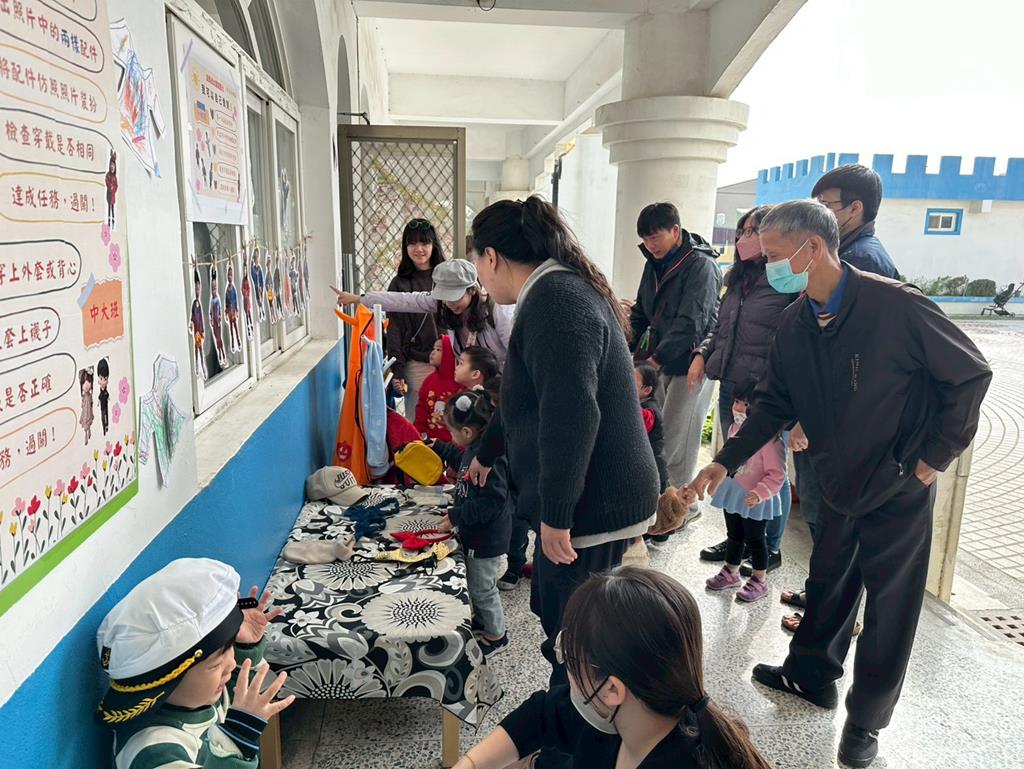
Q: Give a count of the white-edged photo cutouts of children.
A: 11